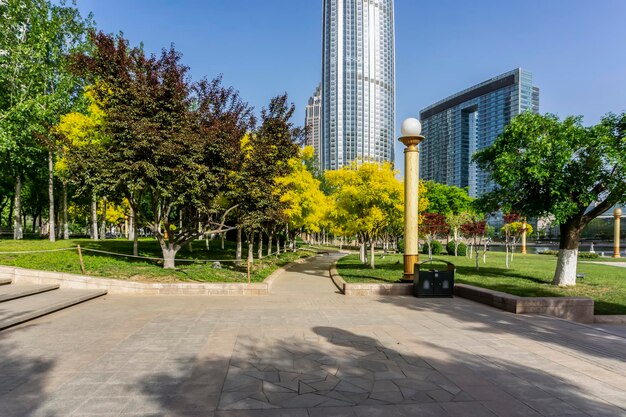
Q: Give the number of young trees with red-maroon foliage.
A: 3